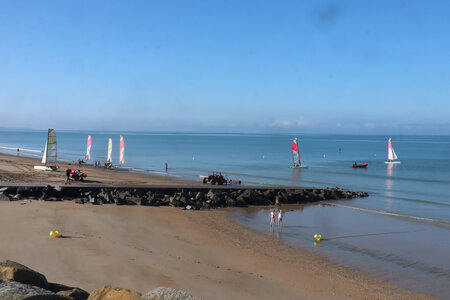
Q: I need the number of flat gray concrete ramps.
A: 1